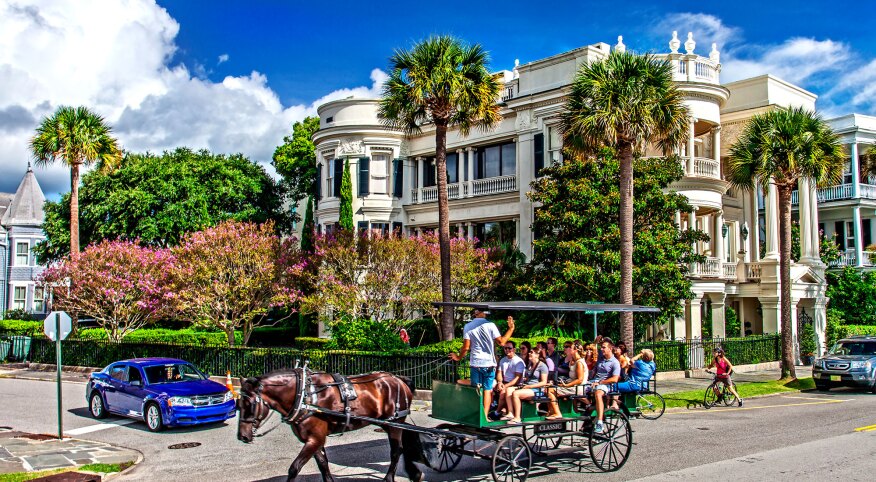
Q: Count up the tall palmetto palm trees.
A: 4